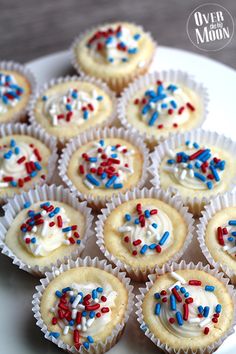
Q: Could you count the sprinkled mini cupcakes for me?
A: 12